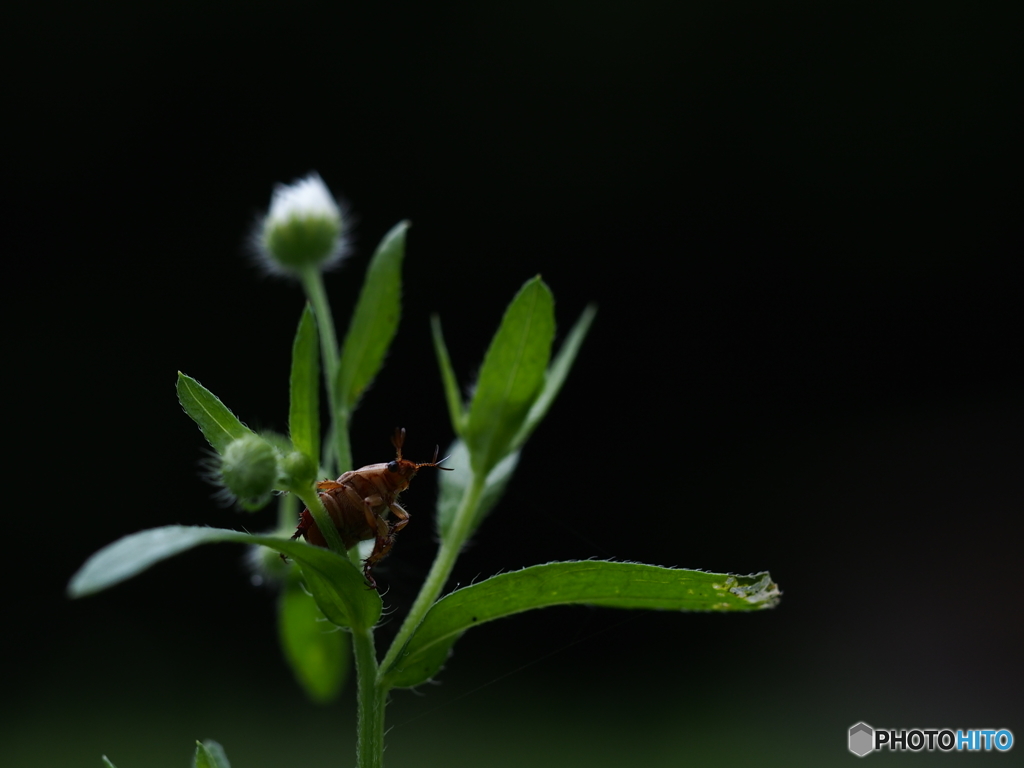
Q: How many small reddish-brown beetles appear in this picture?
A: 1